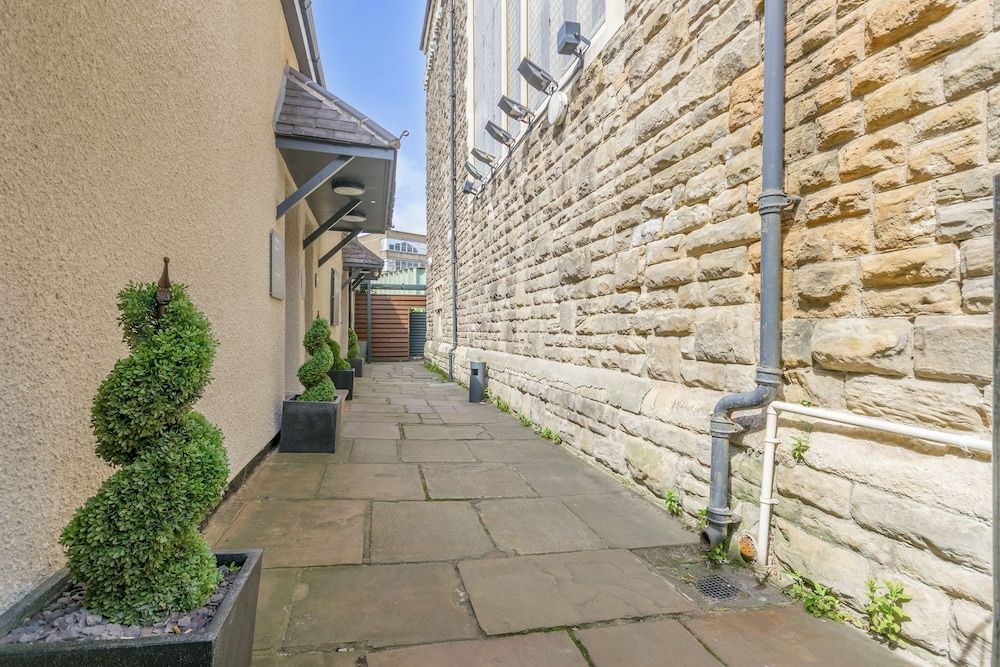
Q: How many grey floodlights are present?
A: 7